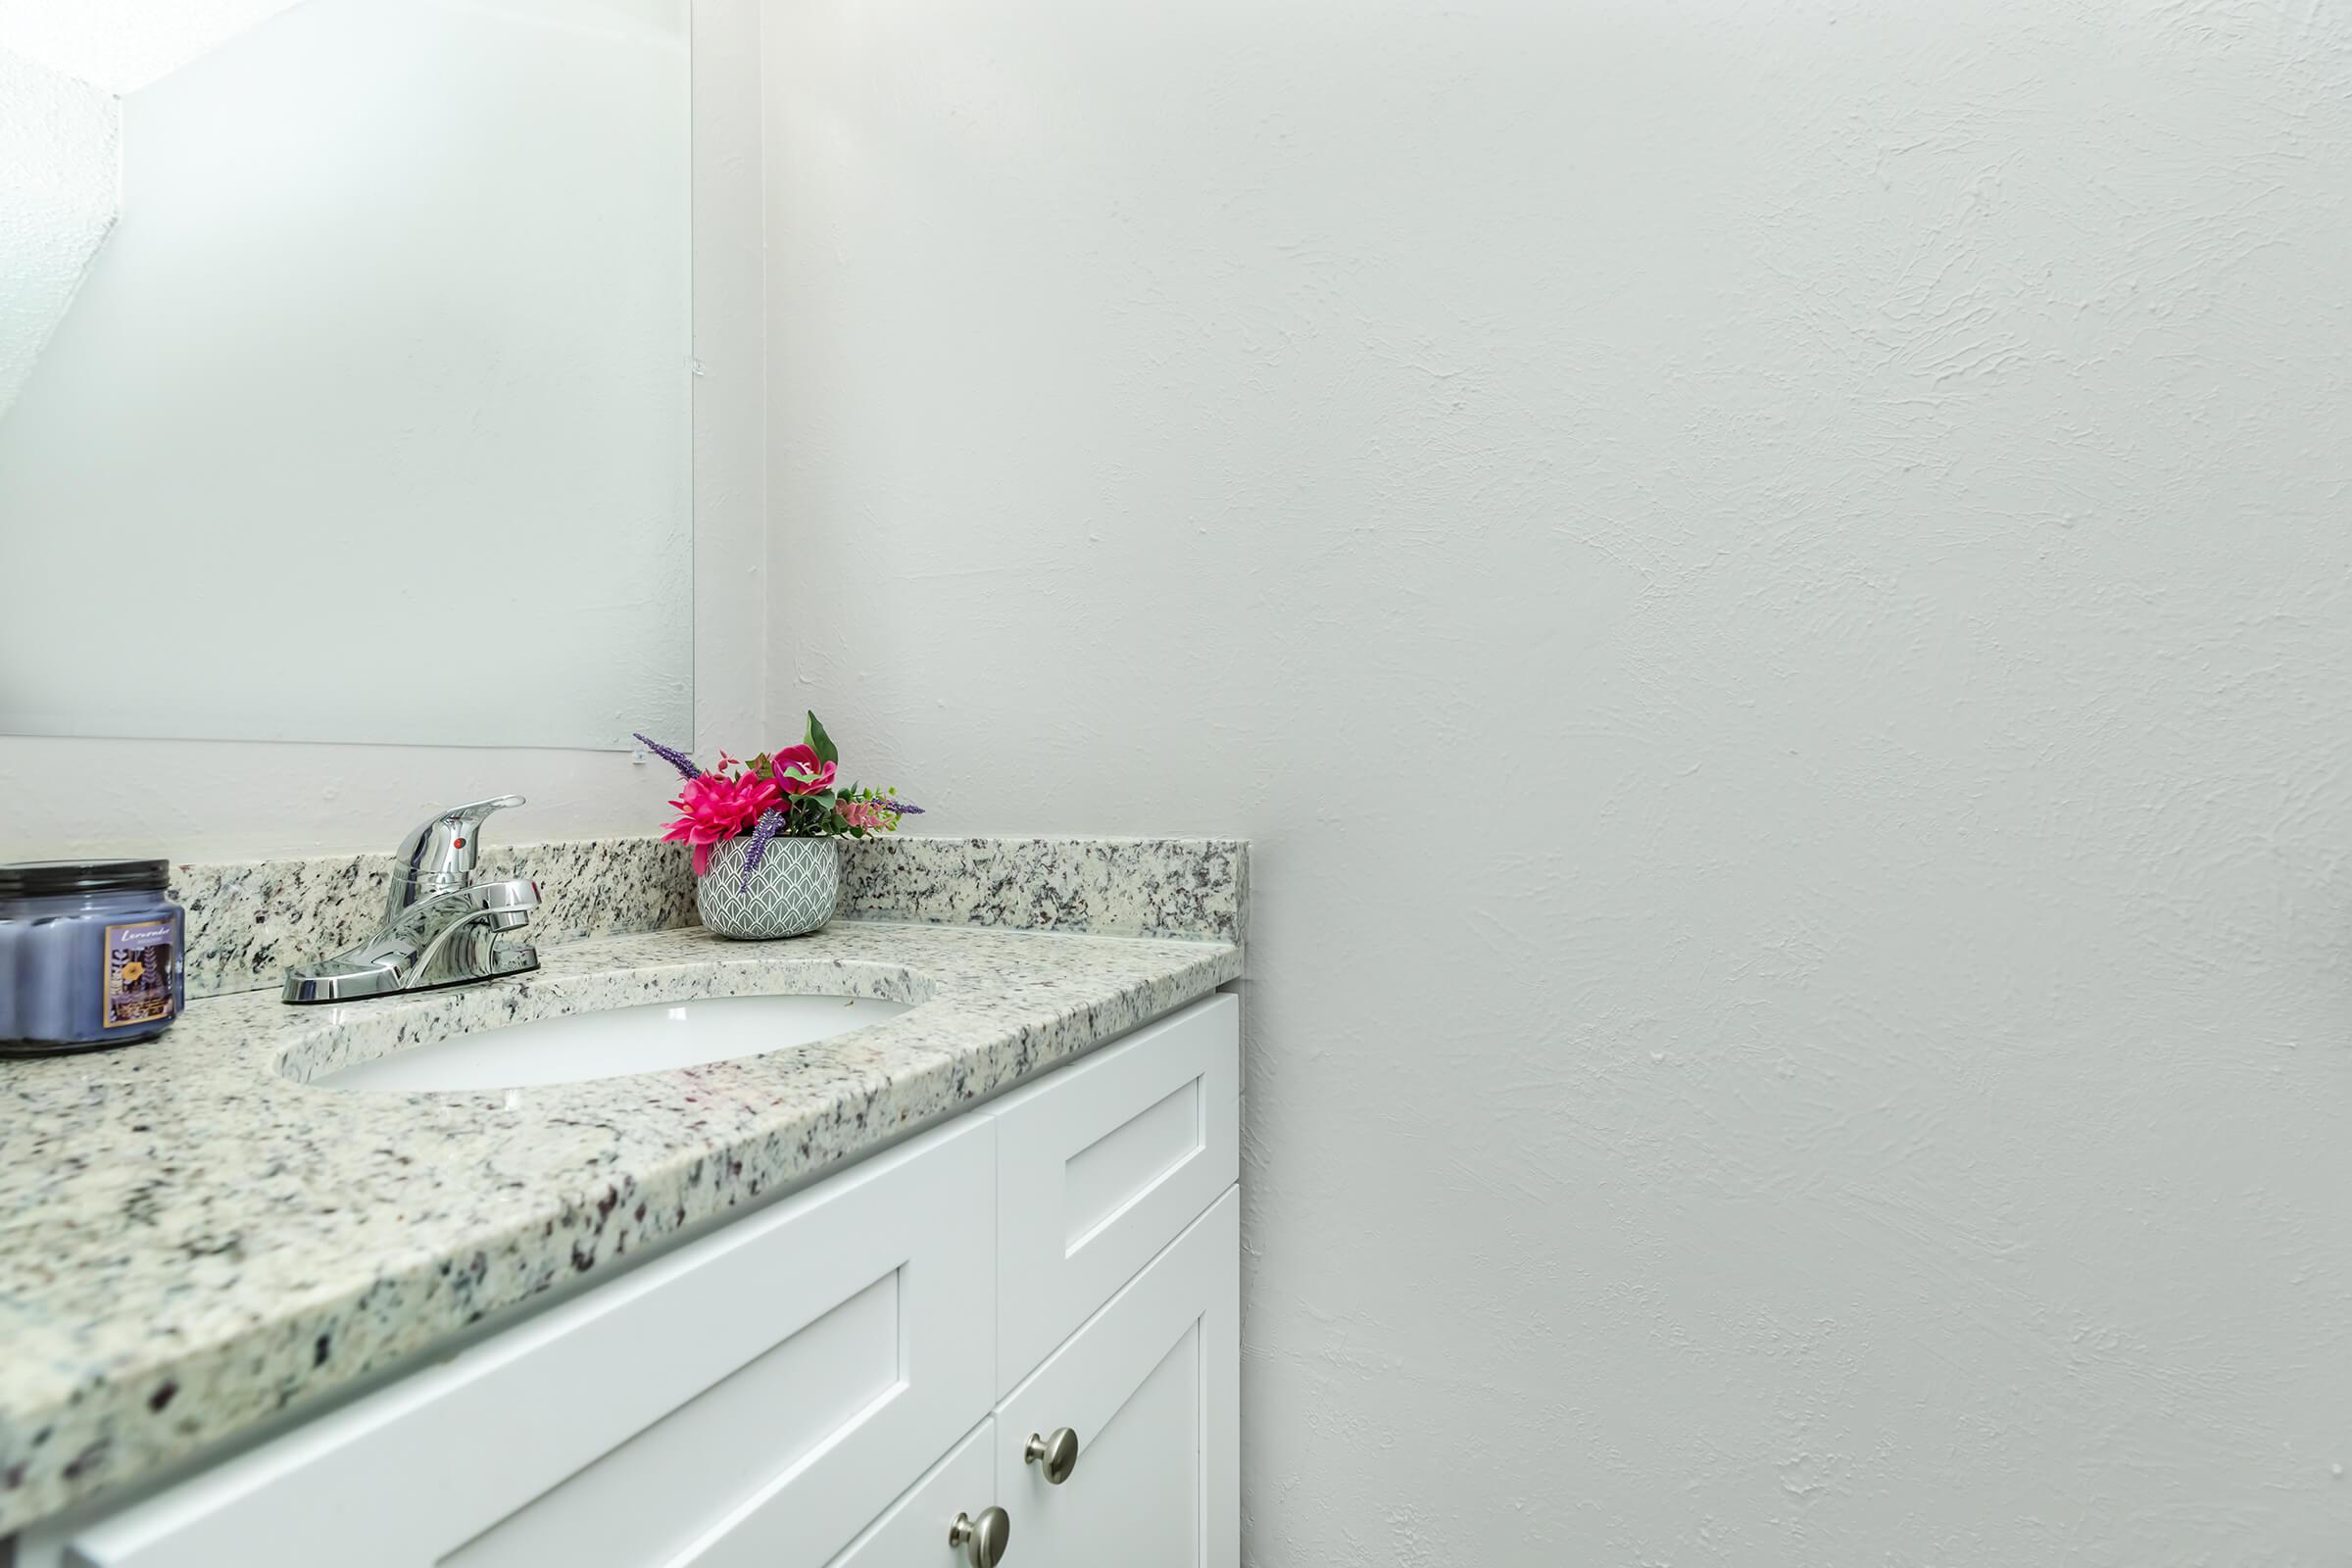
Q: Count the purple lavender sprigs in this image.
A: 3